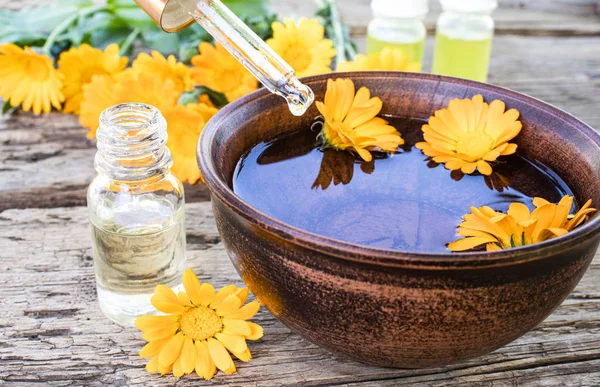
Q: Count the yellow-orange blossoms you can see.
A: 12